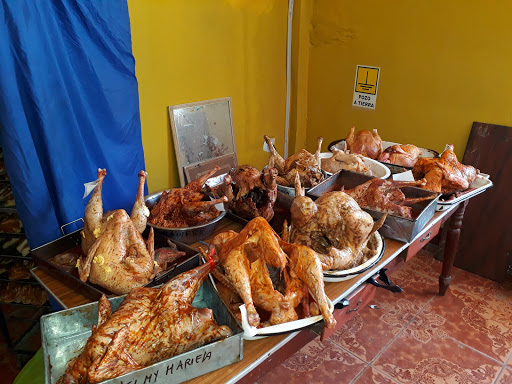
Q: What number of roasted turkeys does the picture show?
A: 12